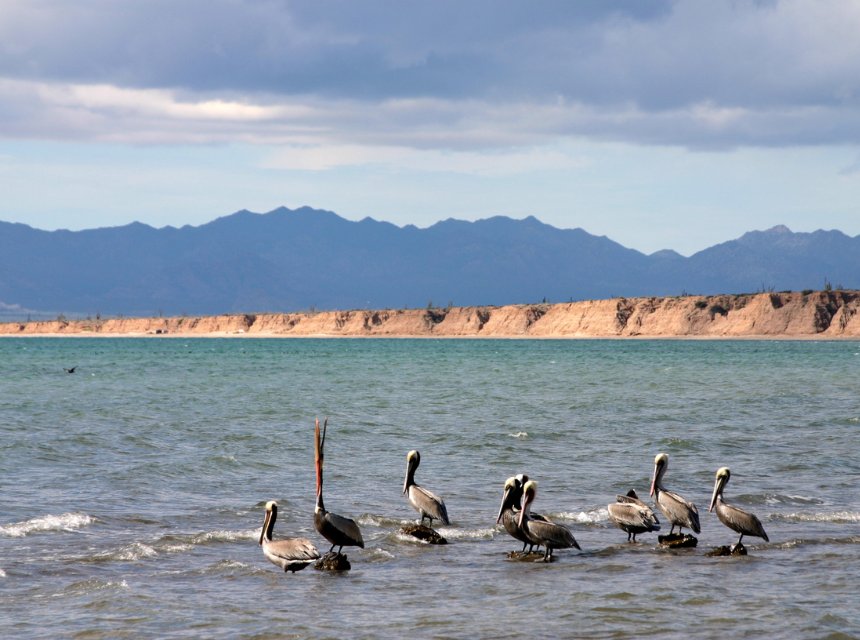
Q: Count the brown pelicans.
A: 9